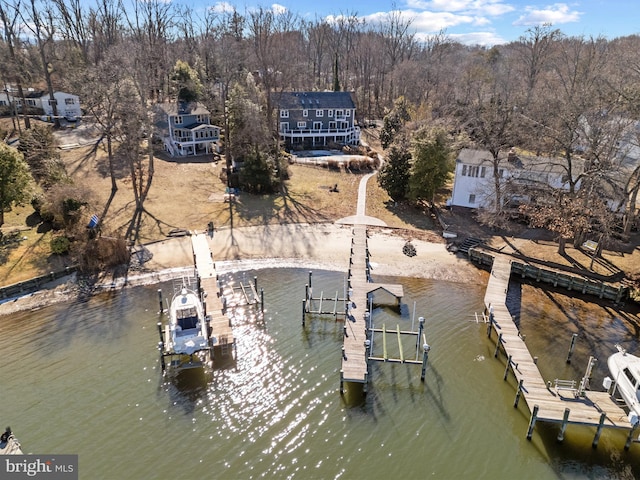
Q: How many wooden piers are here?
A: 3